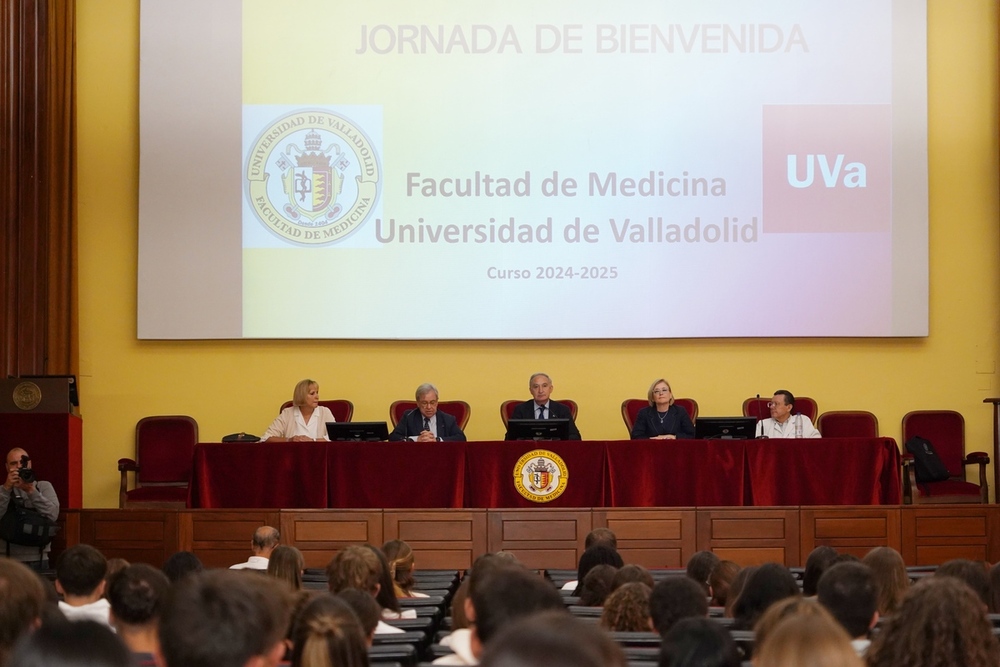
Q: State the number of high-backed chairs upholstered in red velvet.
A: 8